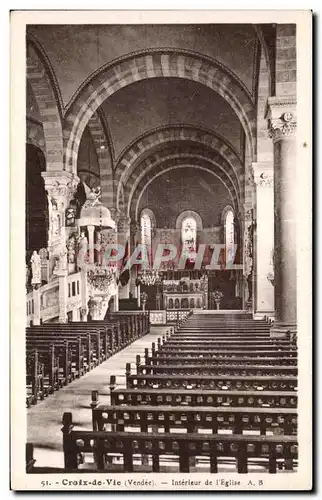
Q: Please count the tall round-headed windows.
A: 3